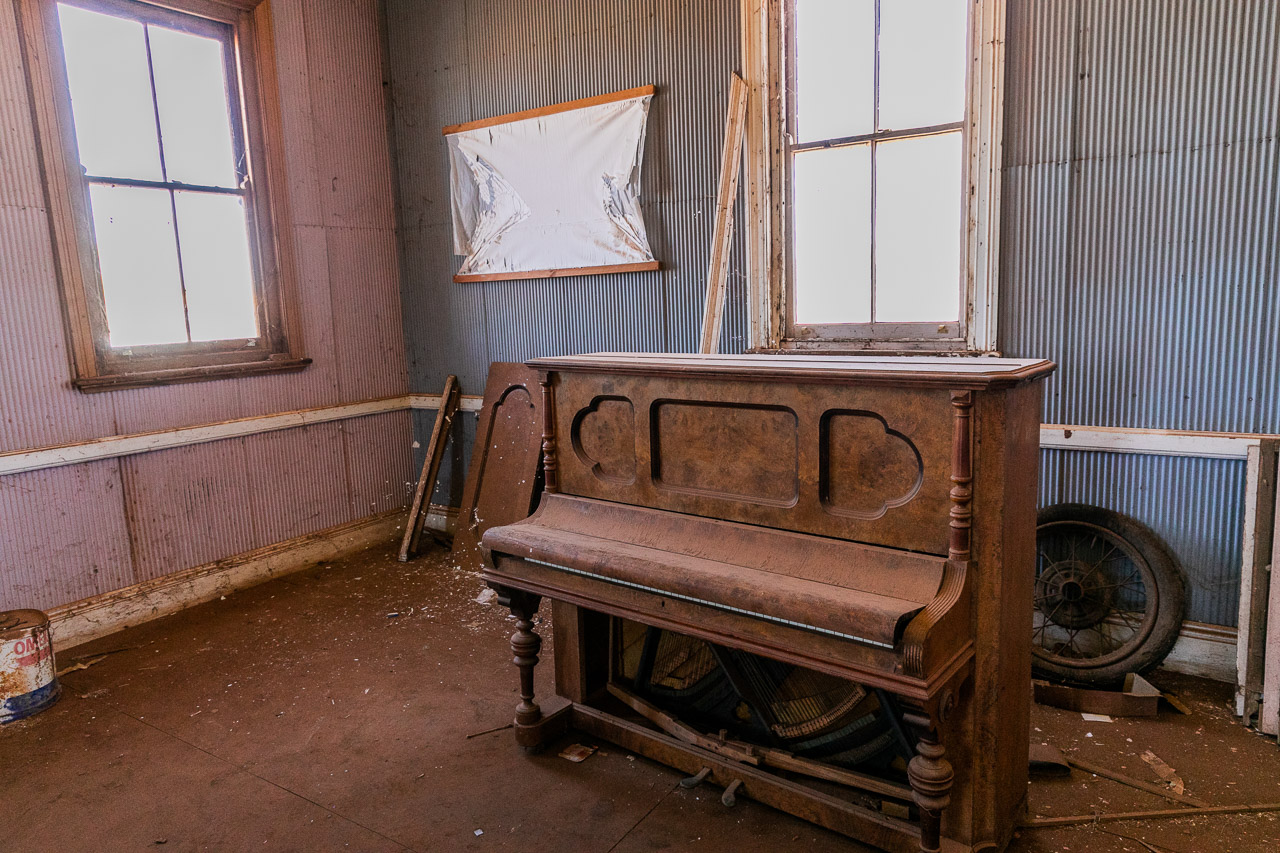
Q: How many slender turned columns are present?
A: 2